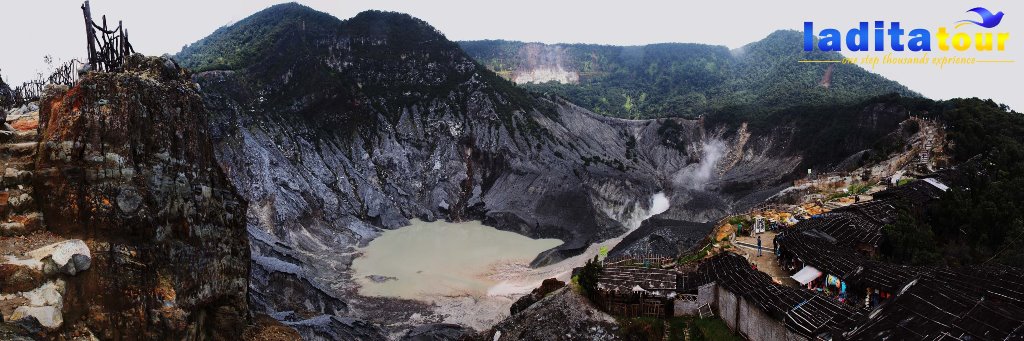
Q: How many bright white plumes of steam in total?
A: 2